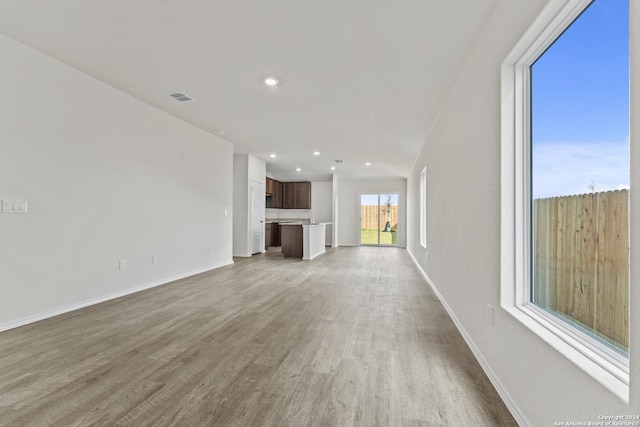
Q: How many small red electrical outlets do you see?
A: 0